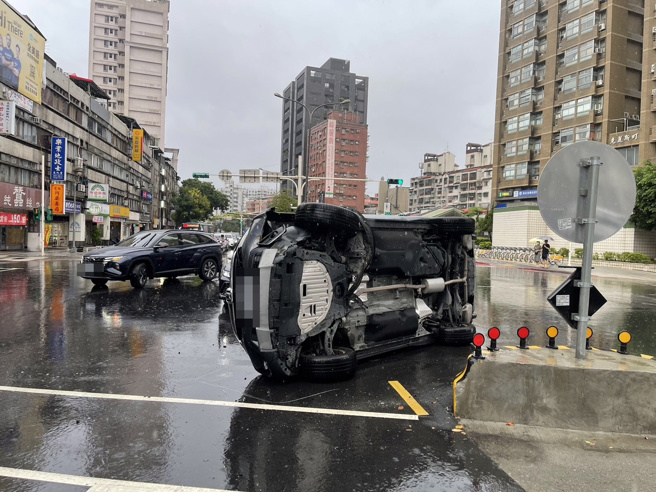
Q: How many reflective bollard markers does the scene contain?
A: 6